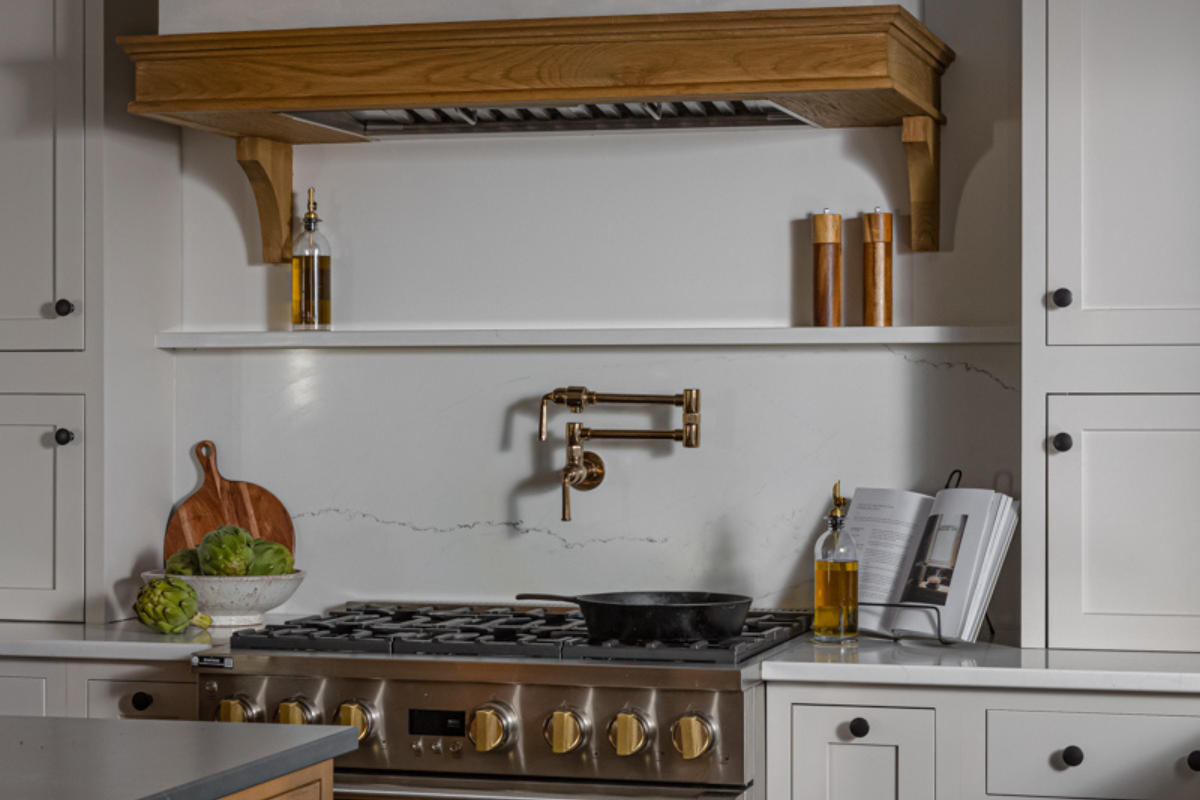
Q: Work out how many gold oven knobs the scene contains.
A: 7